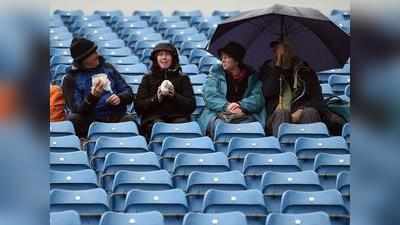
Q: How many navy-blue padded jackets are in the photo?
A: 1